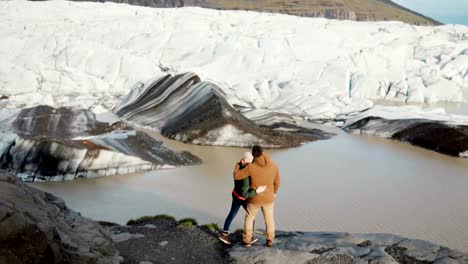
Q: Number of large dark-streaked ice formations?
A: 3